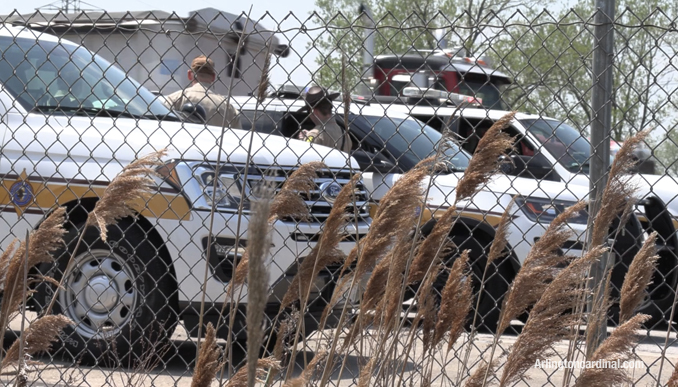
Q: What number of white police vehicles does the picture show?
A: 3